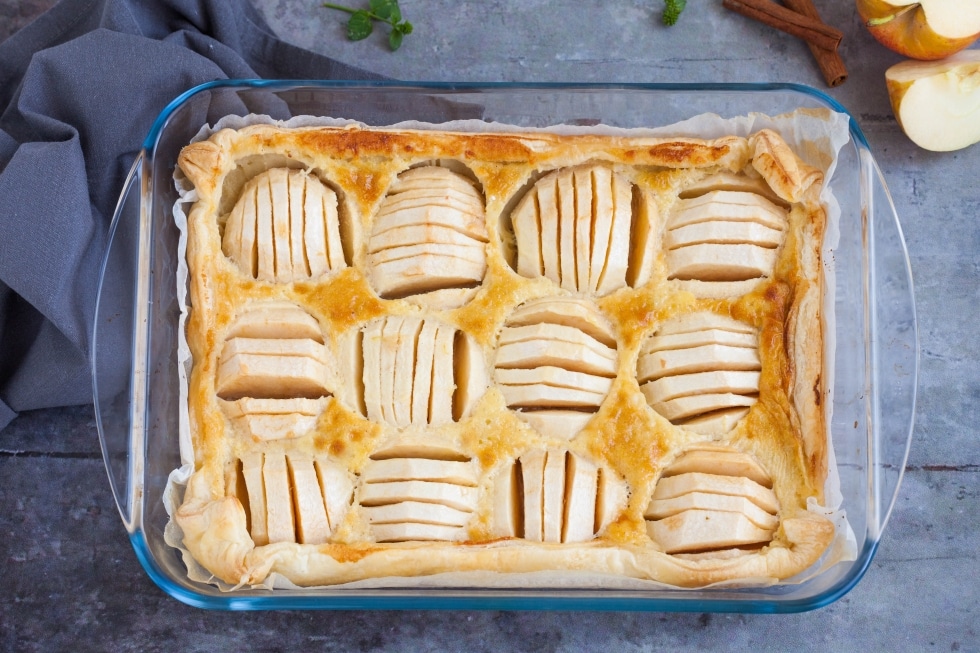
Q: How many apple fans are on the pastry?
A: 12